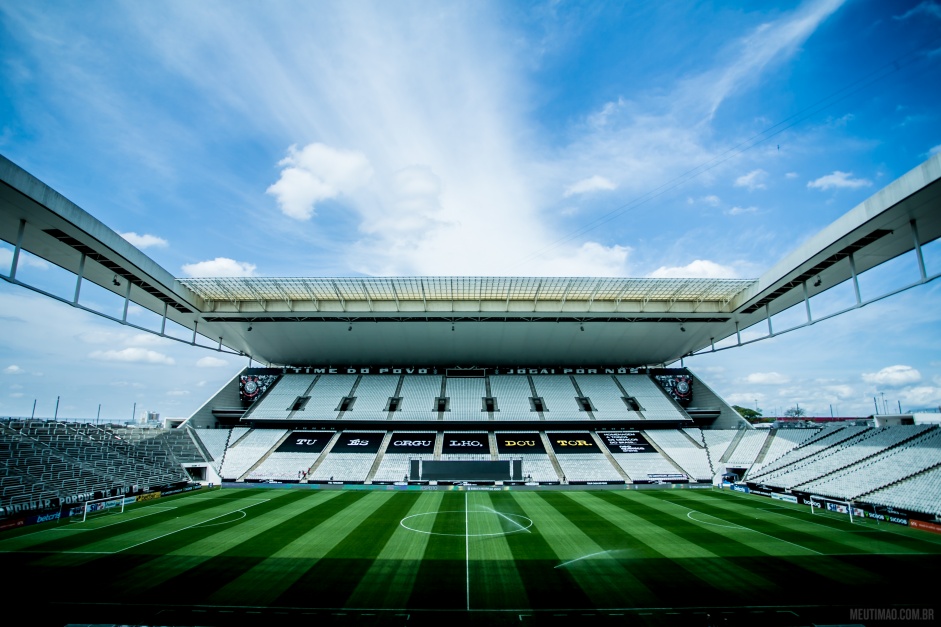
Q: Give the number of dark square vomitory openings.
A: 8